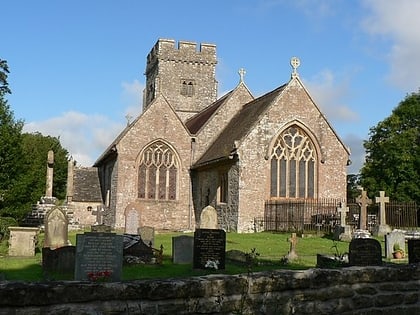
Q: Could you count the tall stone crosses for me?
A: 3